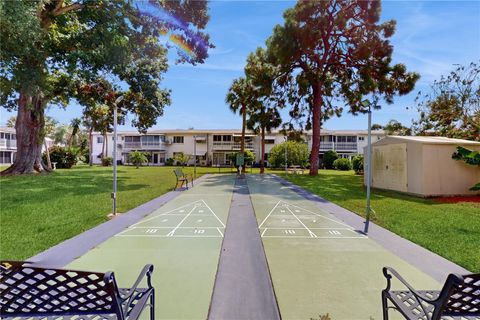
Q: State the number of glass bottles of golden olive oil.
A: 0